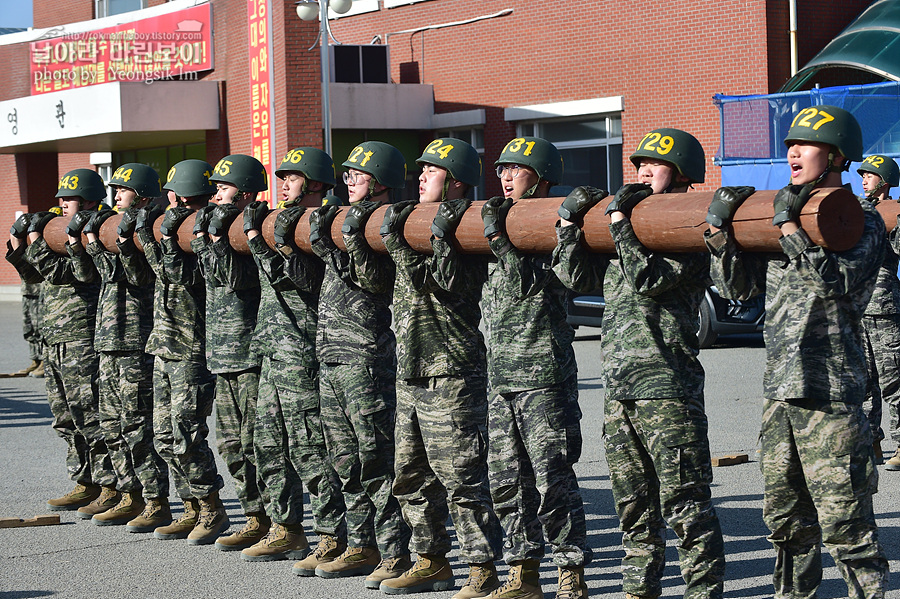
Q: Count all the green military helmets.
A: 11